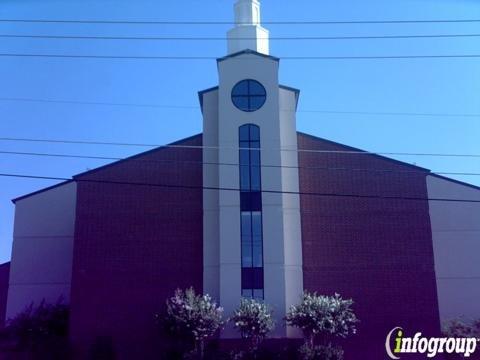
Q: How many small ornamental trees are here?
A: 3